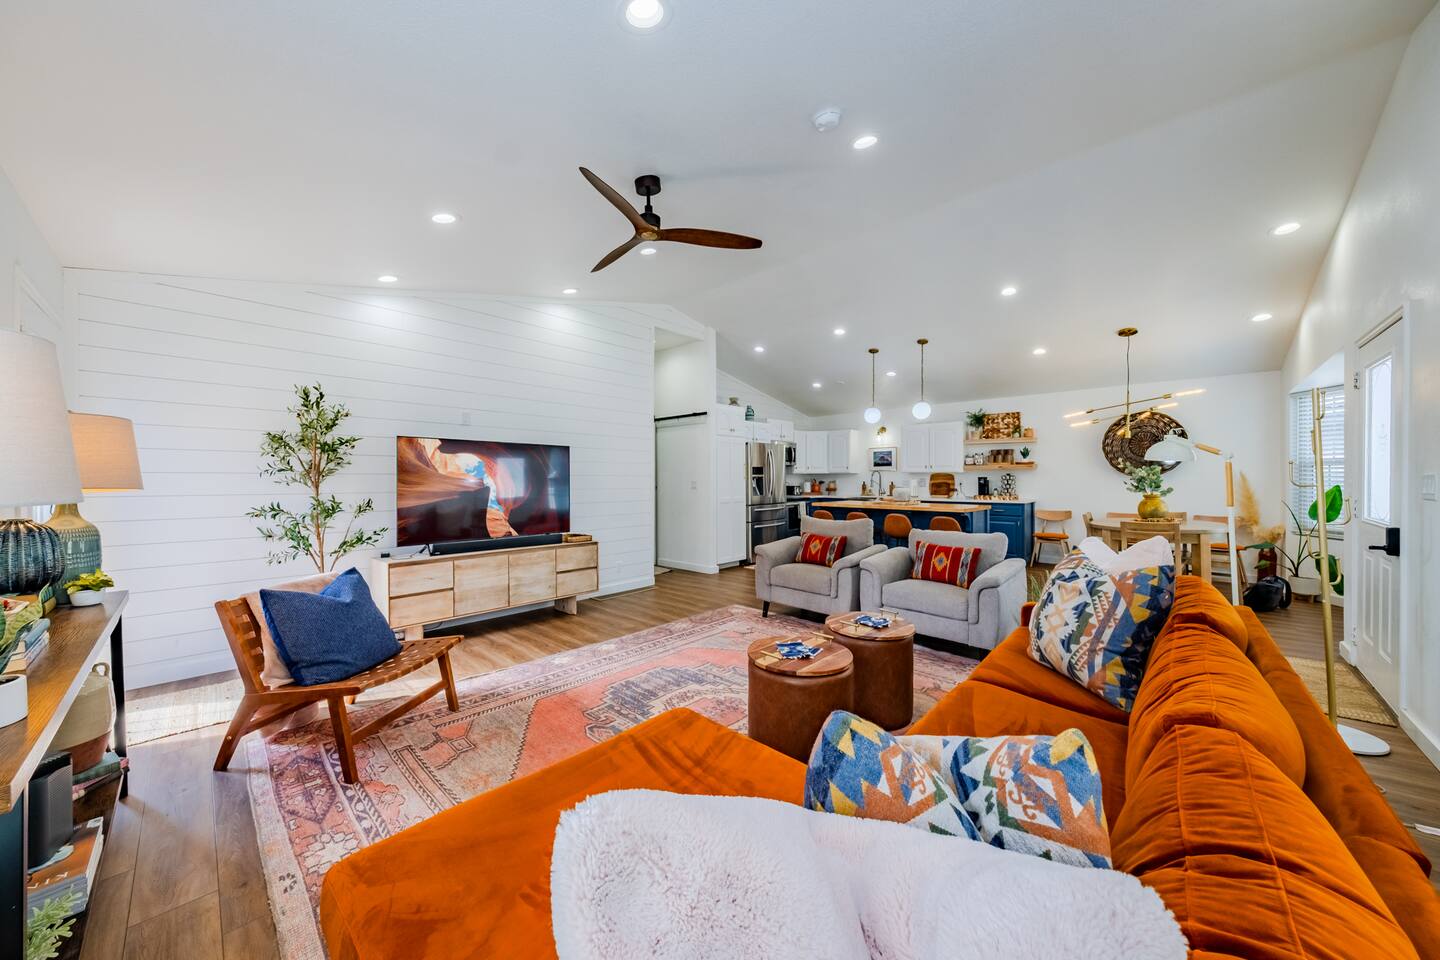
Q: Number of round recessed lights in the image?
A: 14